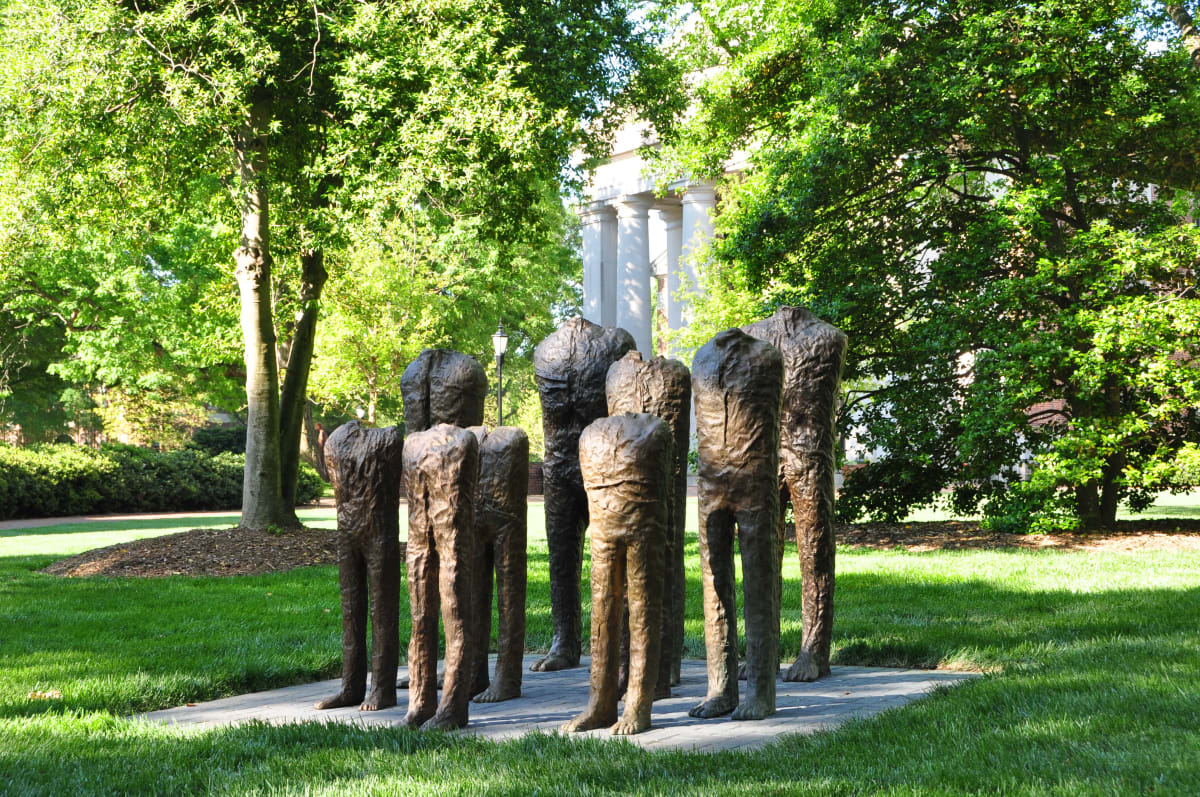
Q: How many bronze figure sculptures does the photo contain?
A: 9